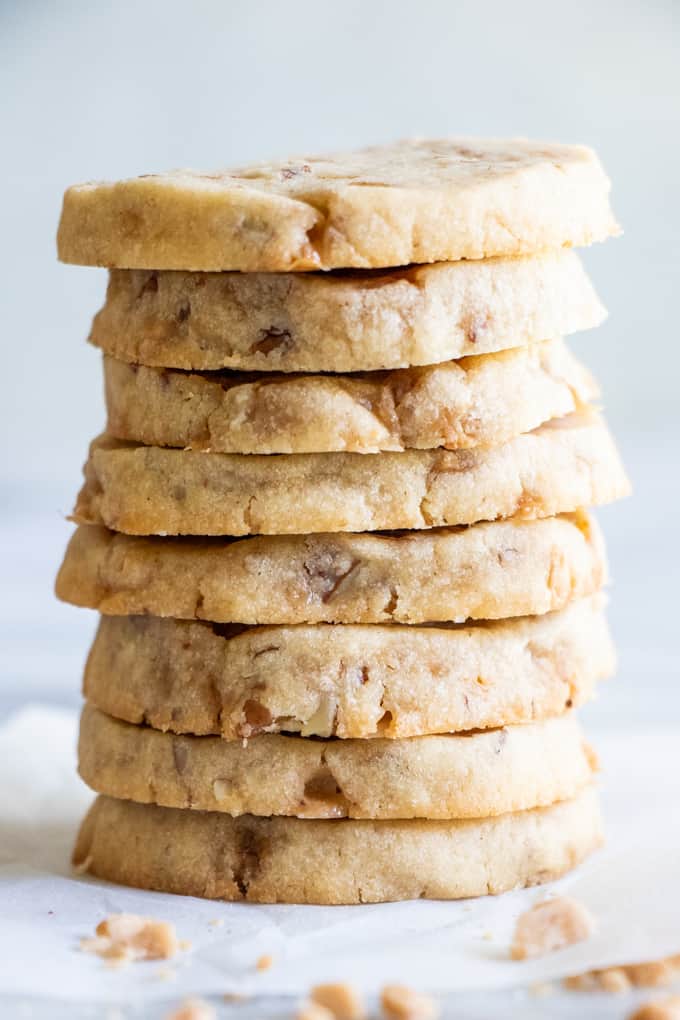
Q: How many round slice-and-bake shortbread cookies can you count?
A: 8